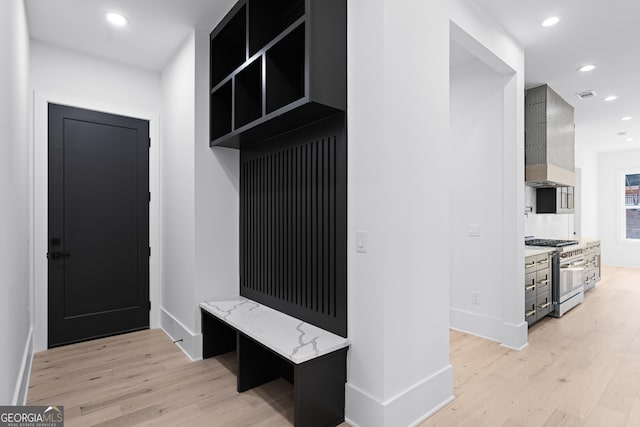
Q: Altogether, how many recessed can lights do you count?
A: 6